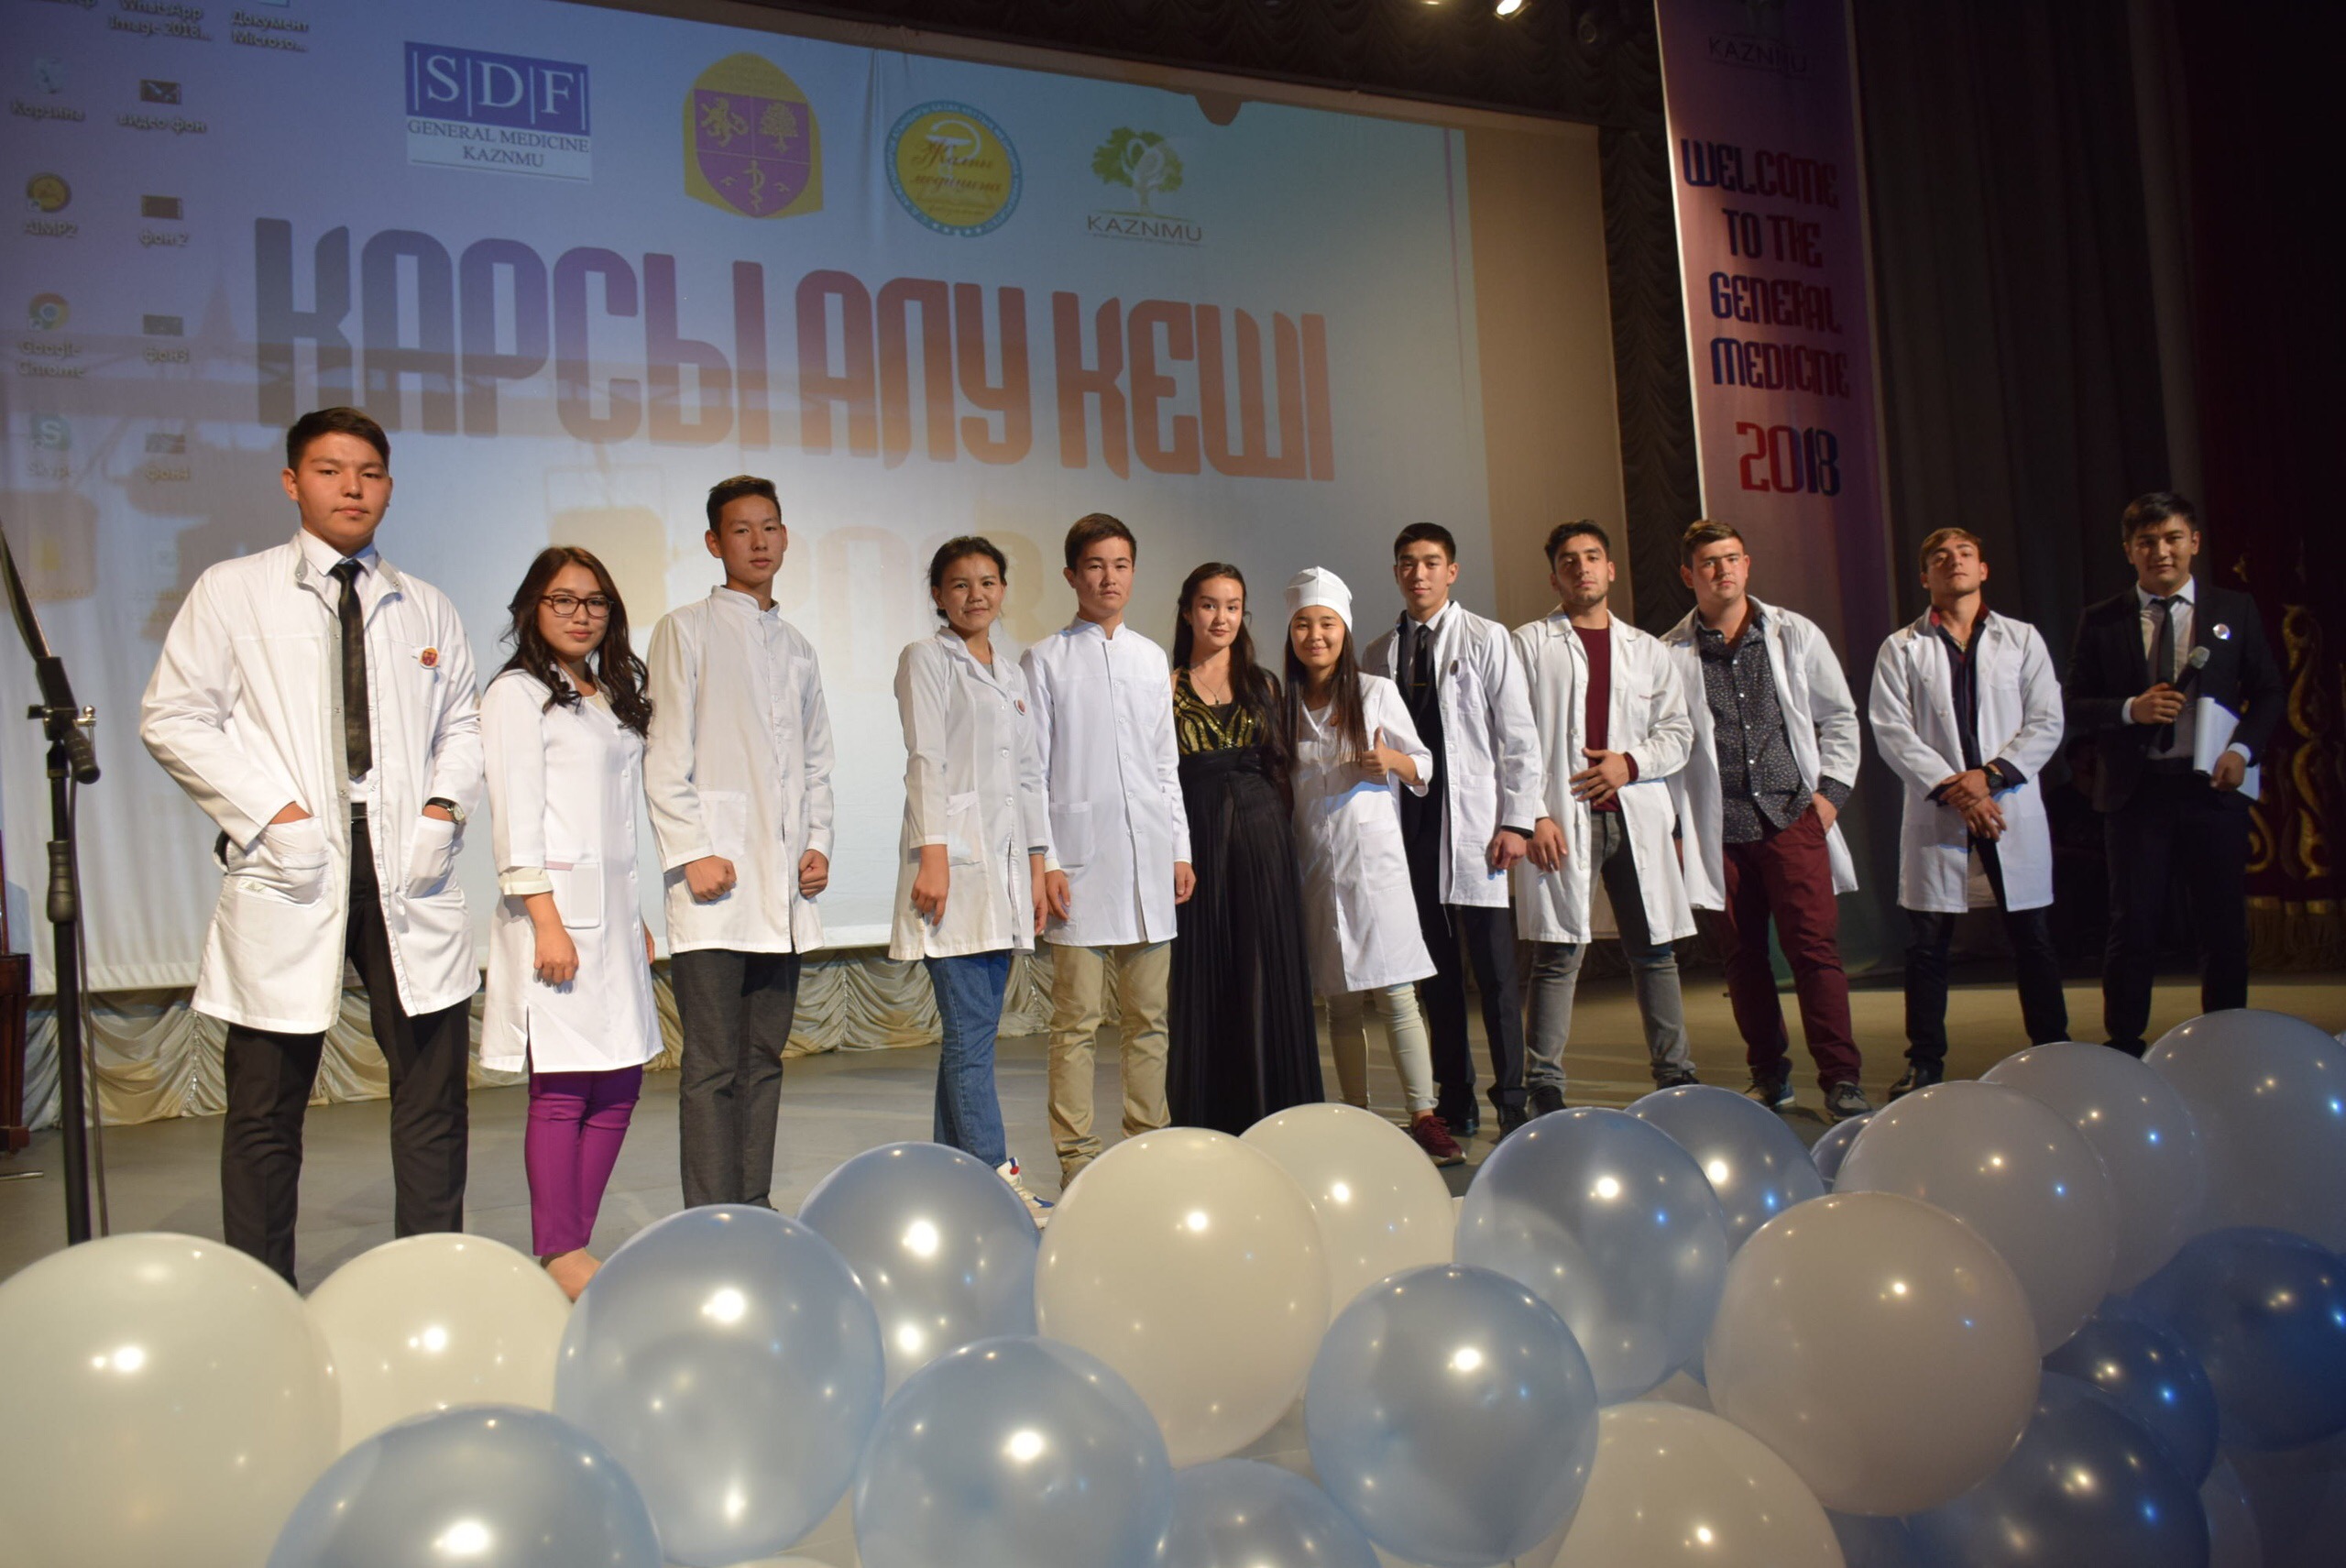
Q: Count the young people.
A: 12